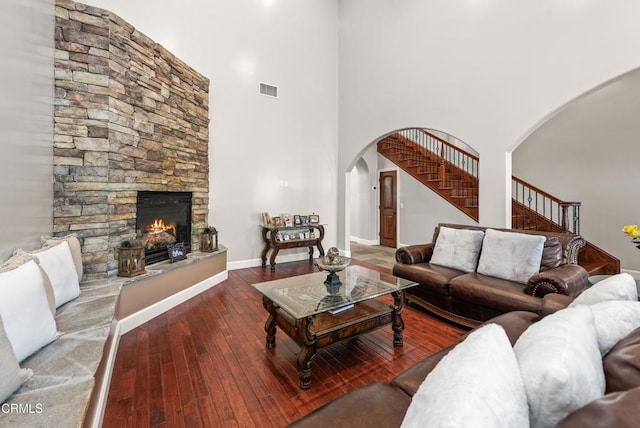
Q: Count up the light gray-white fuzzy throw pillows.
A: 6